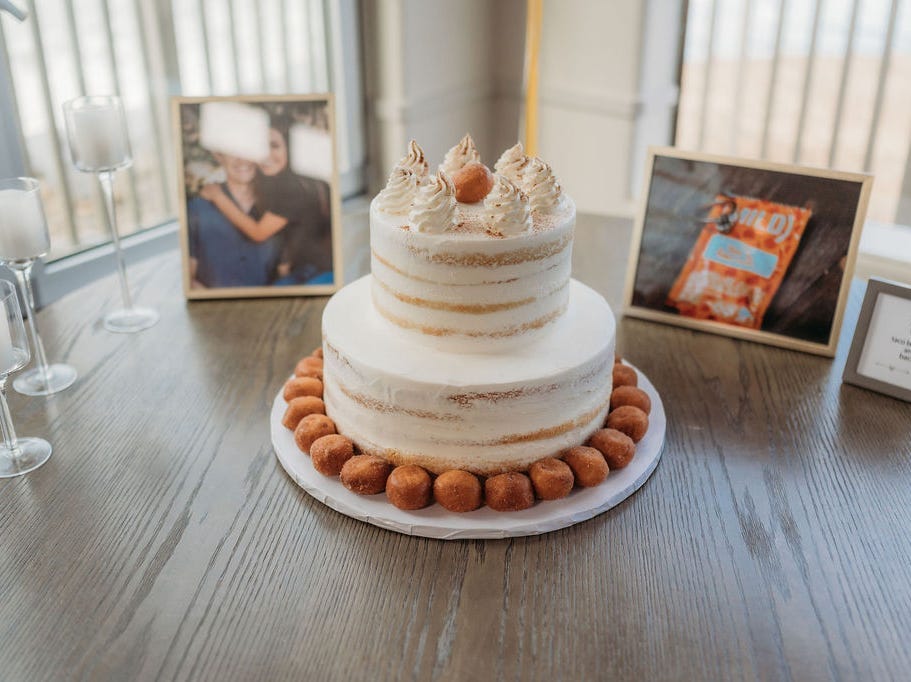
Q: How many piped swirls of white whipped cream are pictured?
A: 7